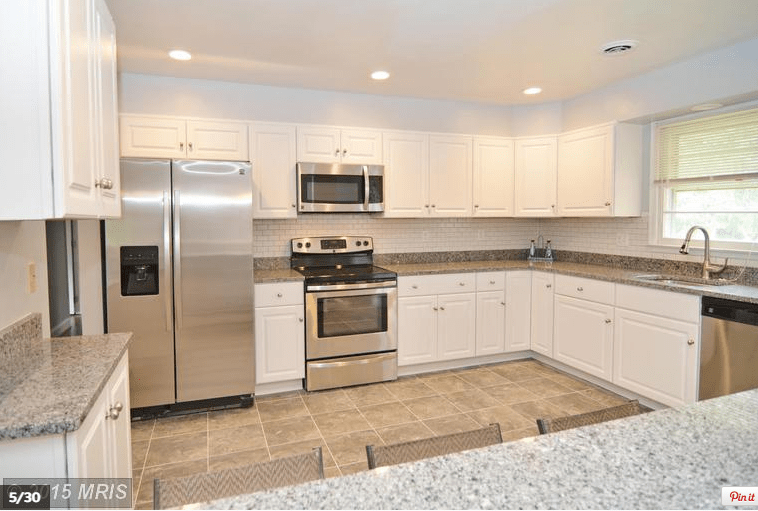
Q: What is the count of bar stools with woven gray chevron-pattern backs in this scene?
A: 3